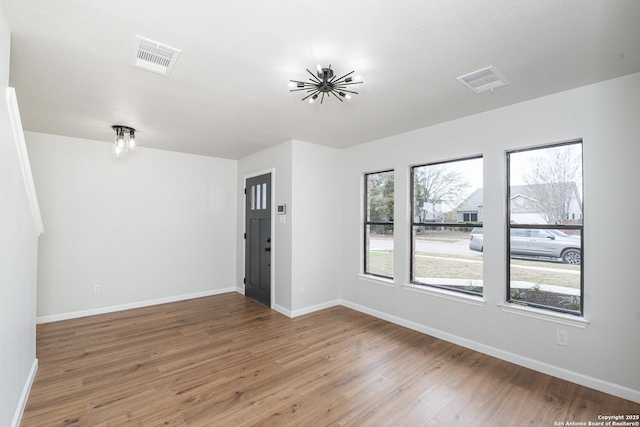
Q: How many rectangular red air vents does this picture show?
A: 0